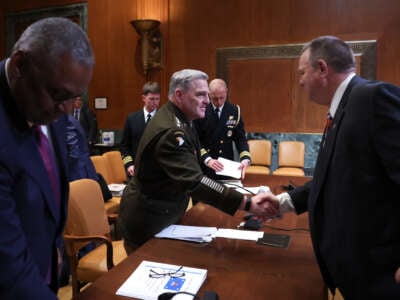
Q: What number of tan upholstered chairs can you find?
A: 5